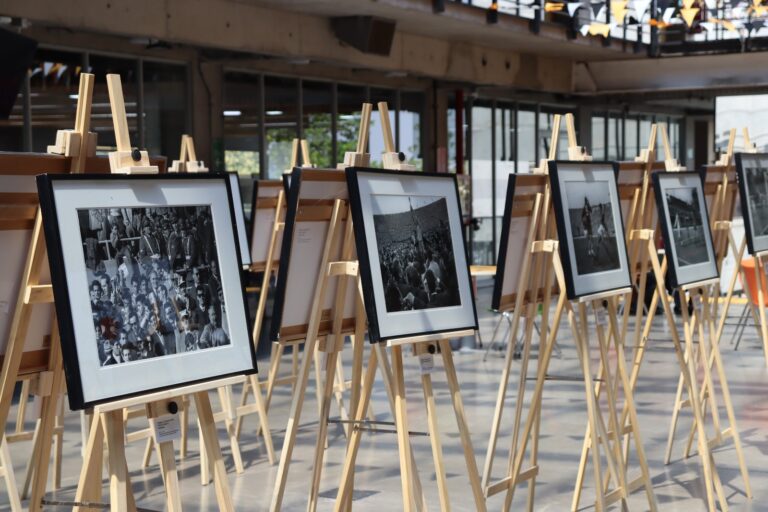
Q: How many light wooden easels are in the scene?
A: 14